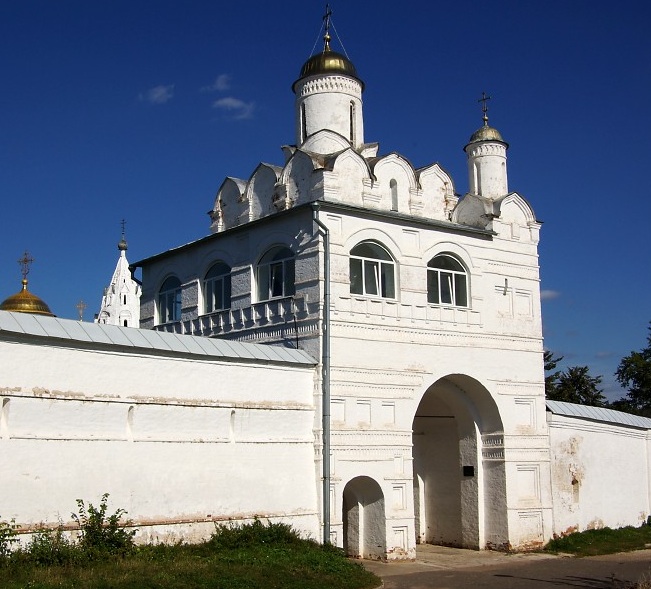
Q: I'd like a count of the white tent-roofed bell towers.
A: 1